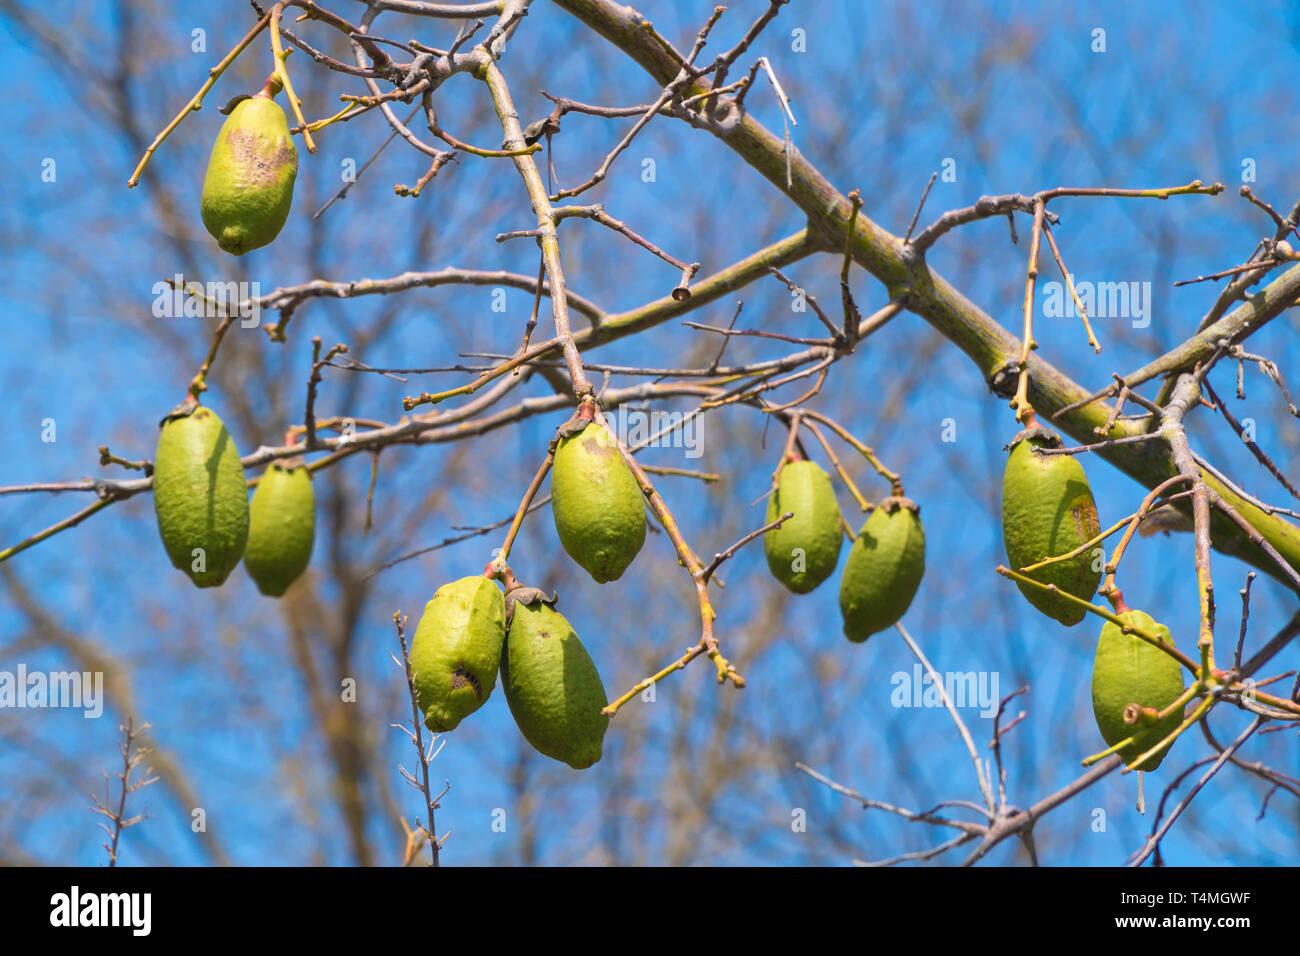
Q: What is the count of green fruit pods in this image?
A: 10